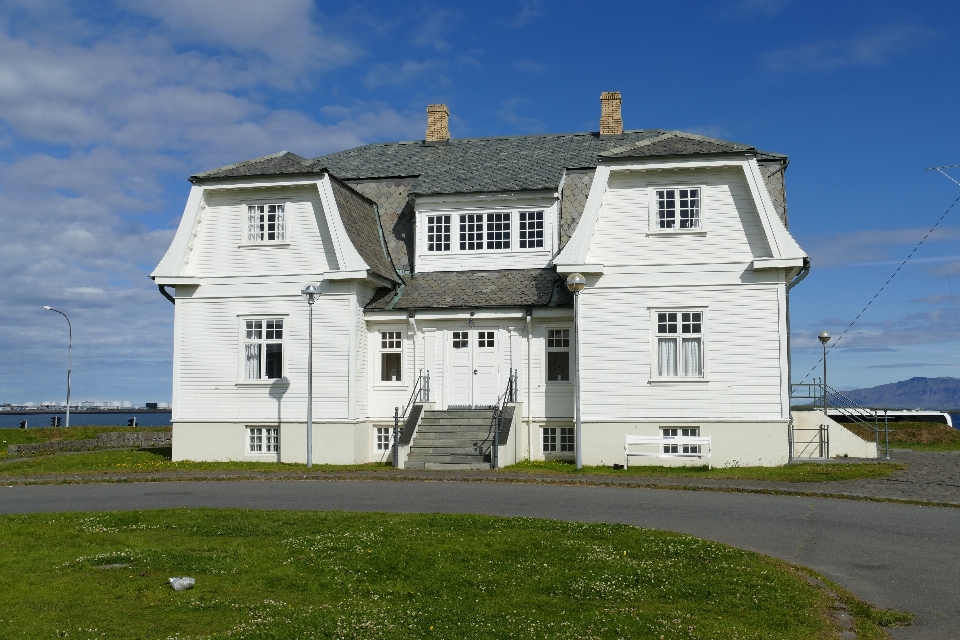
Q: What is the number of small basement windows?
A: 4